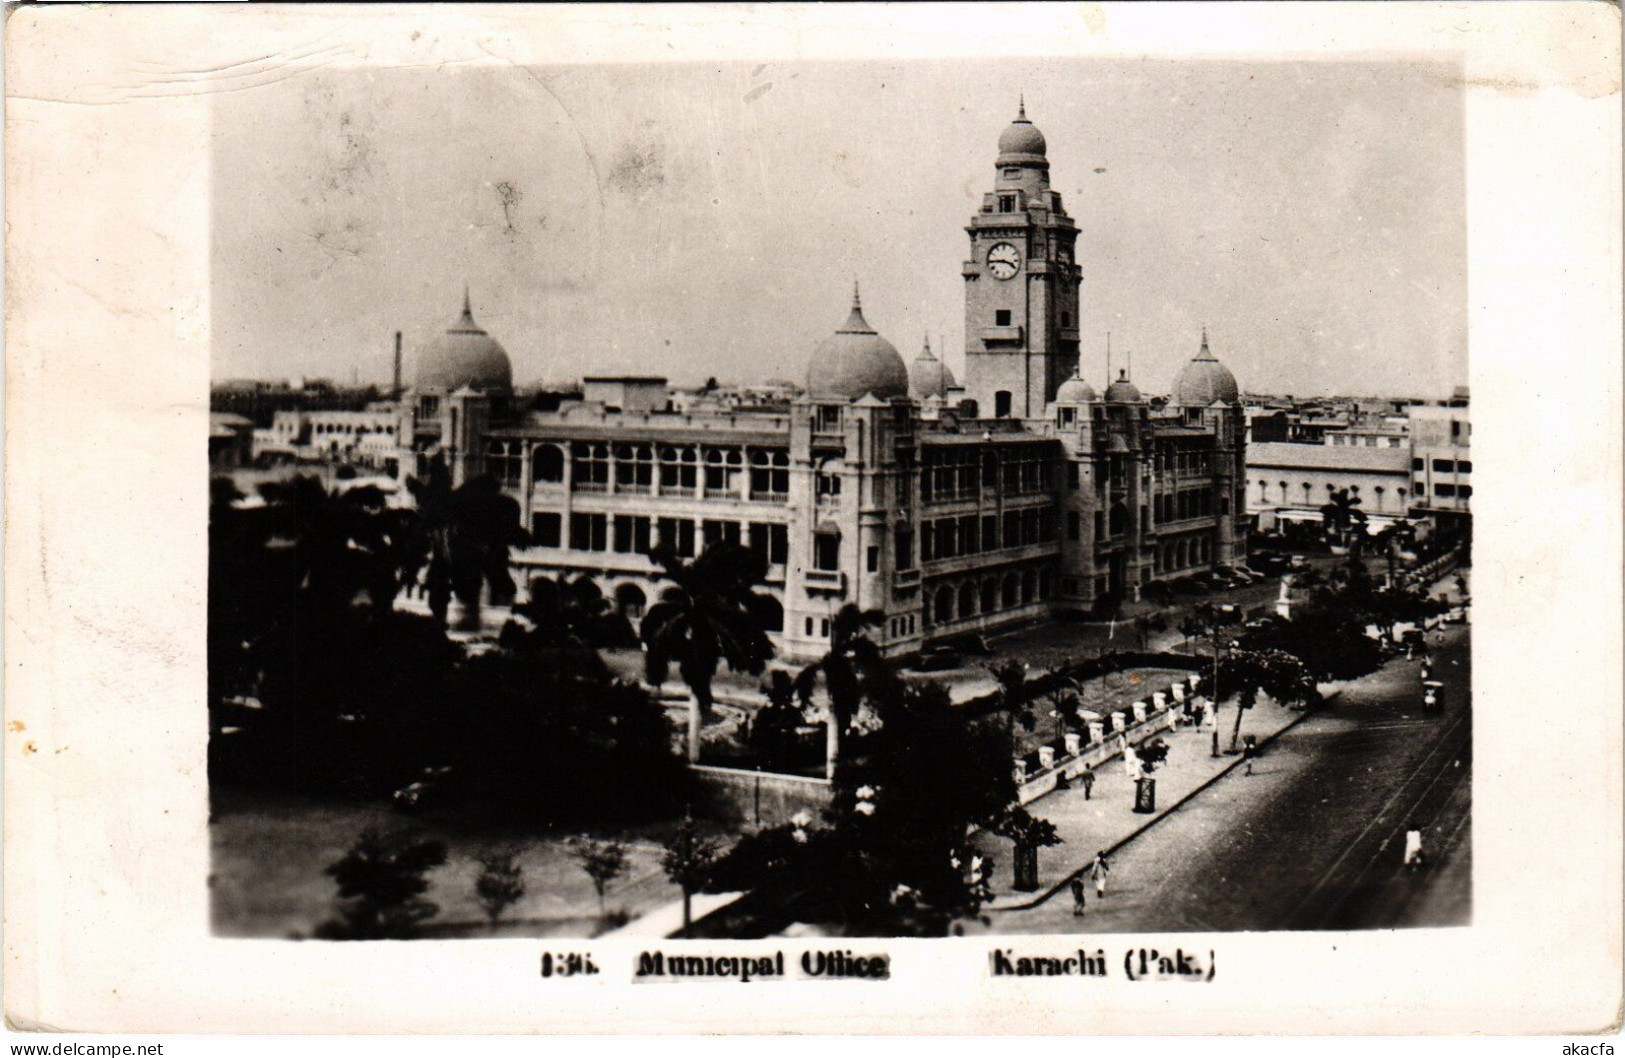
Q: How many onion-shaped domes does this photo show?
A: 7